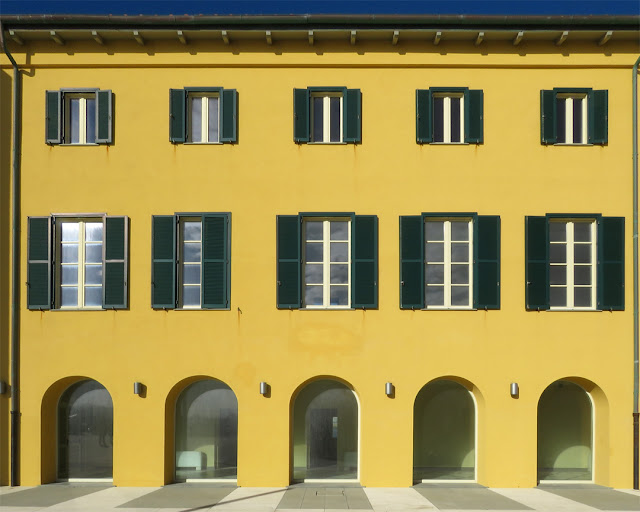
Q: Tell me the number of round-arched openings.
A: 5